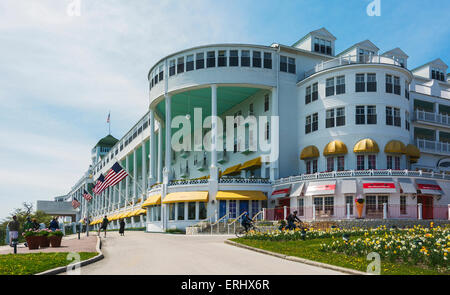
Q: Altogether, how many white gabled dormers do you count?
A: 4